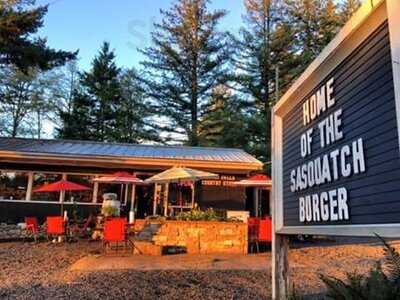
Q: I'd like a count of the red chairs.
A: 5